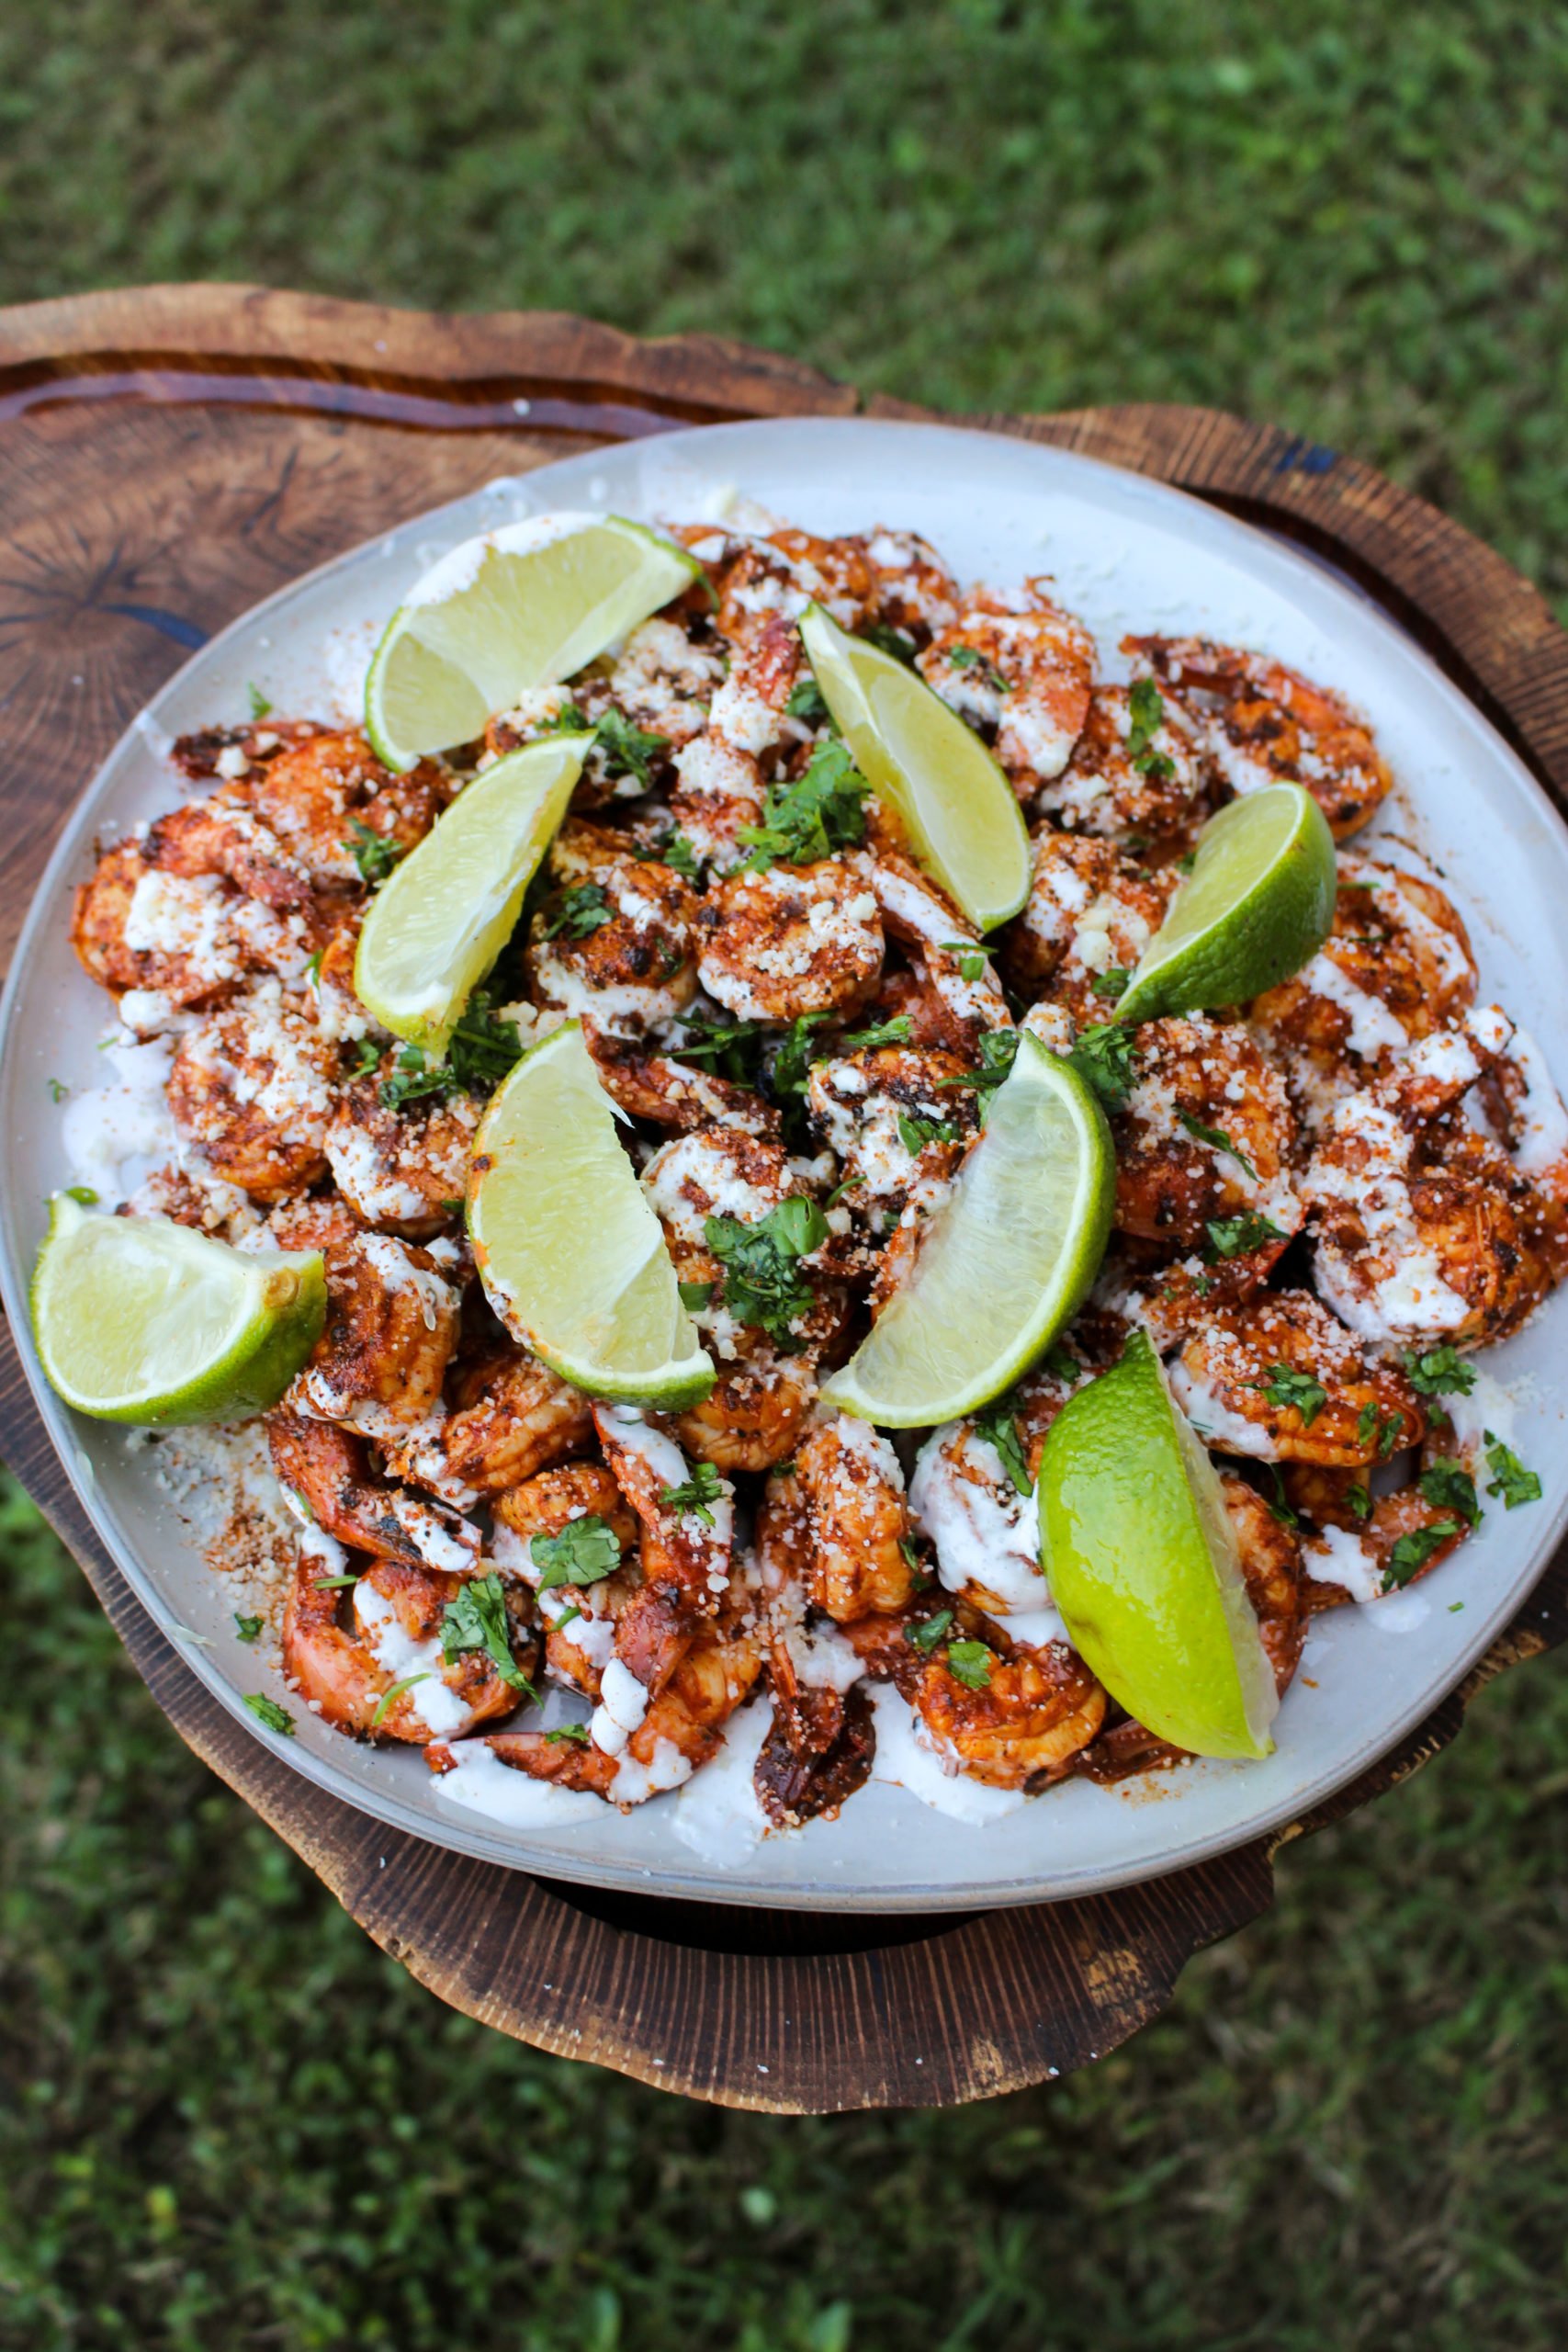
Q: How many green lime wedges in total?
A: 8